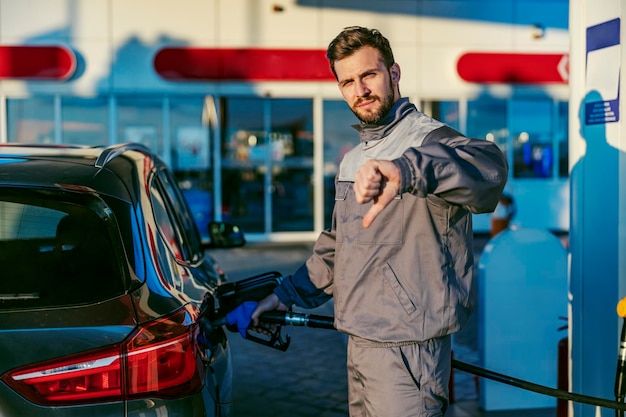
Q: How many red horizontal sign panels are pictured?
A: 3